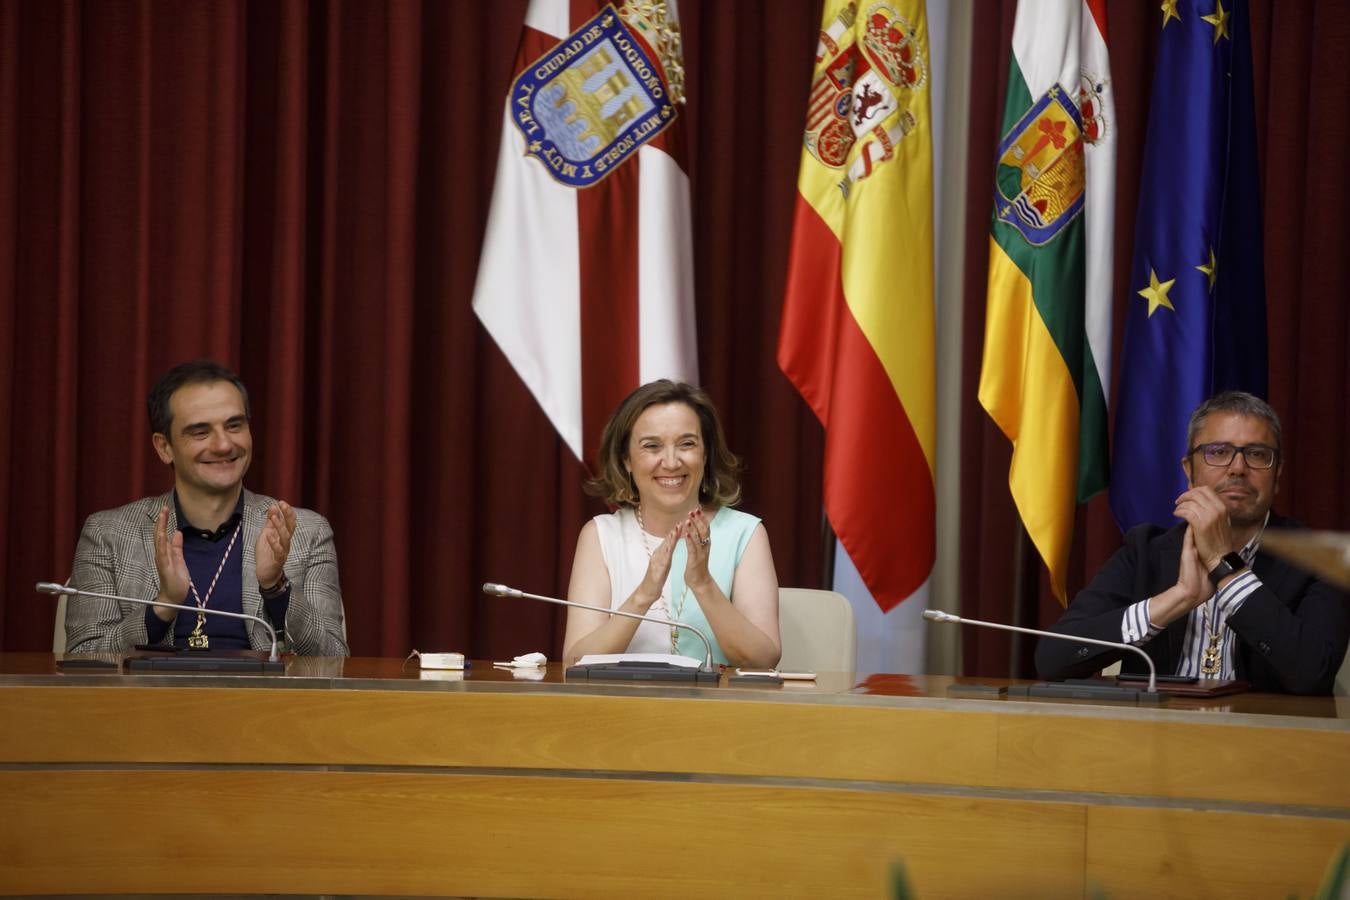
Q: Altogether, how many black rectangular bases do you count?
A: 3